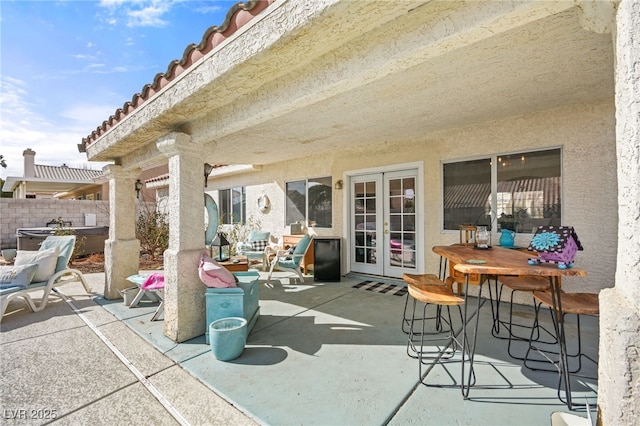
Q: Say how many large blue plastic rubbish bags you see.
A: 0